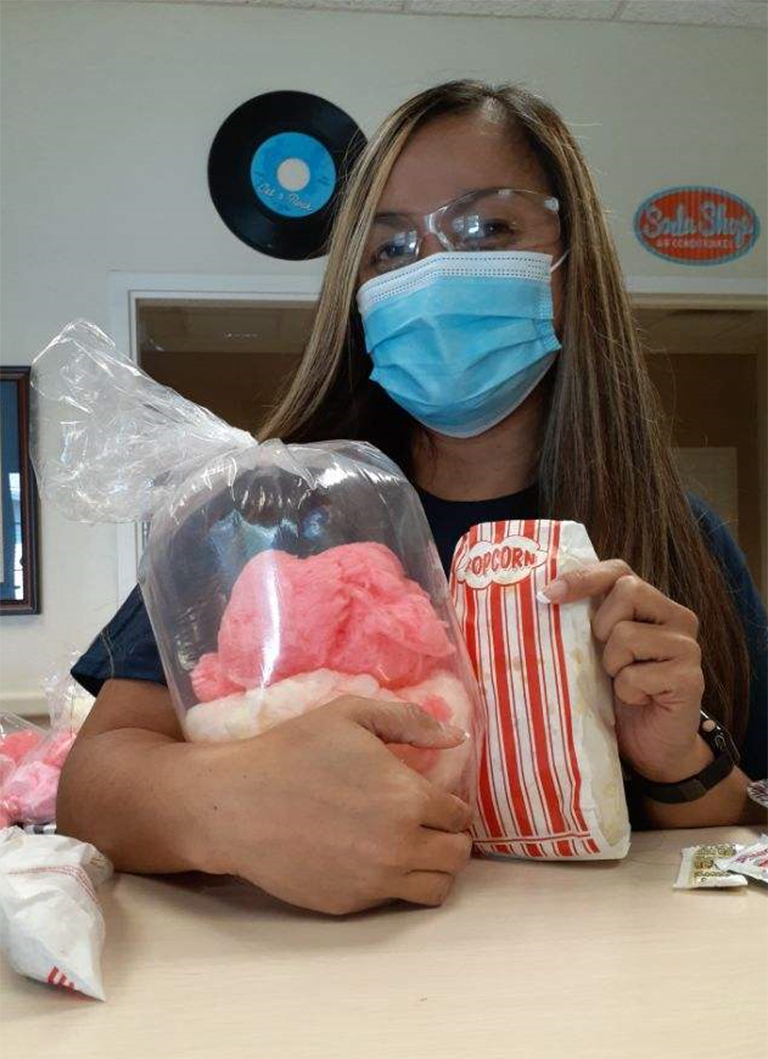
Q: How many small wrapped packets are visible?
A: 2